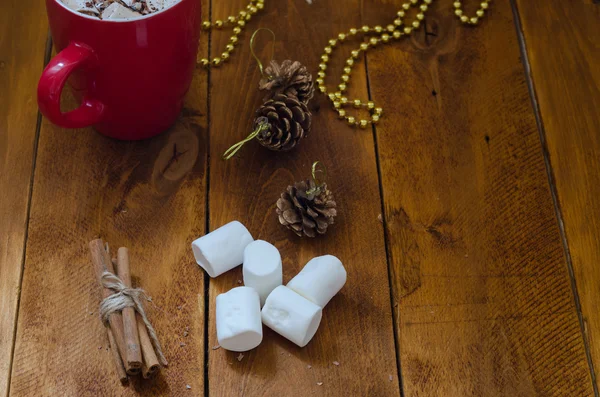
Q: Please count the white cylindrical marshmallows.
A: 5